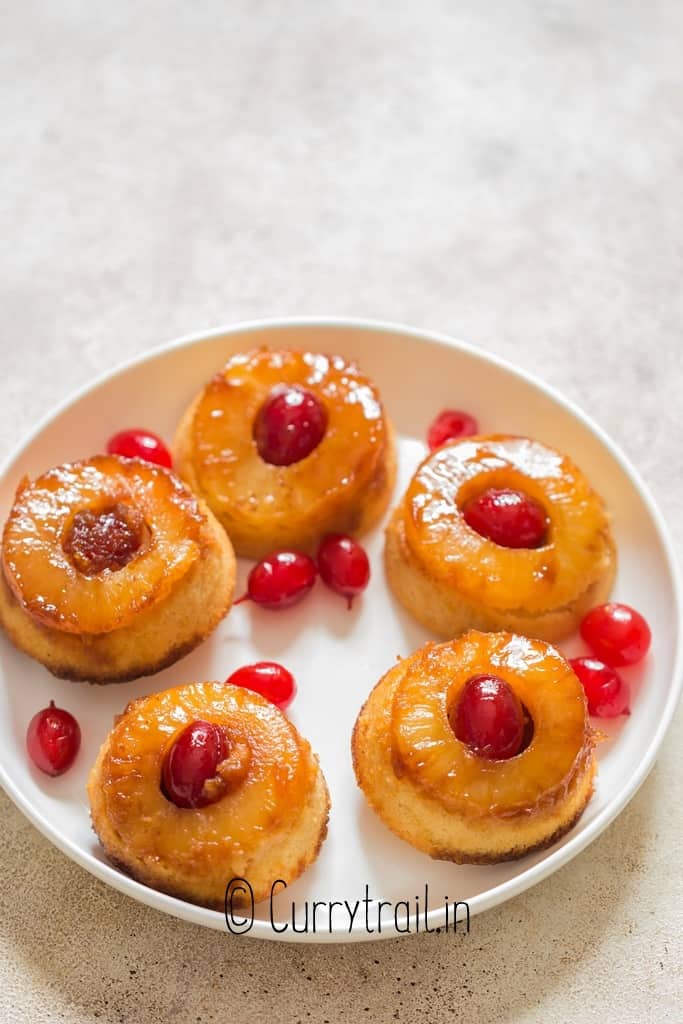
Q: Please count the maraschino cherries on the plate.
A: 12